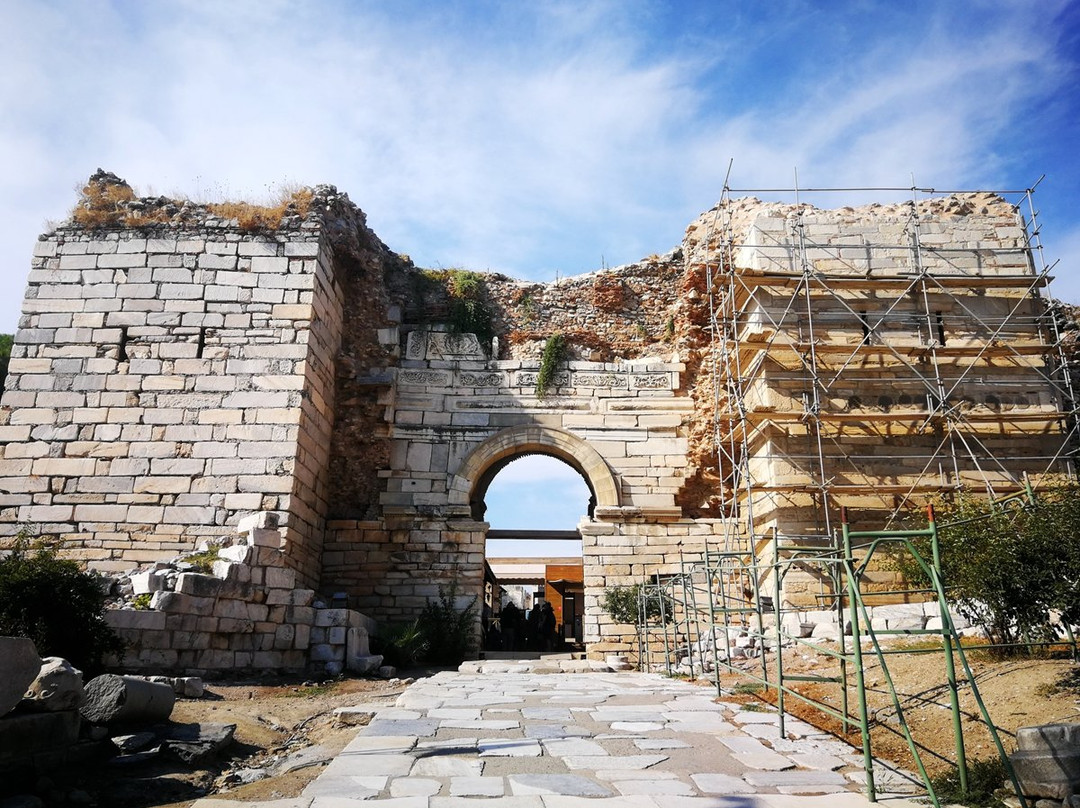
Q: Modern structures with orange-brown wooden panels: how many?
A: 1